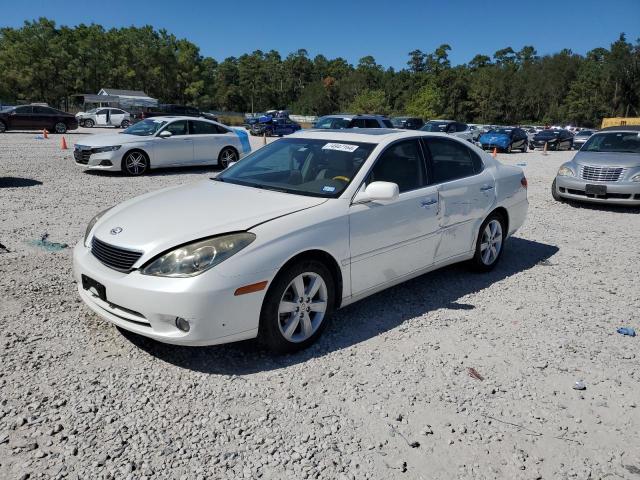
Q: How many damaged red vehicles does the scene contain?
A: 0